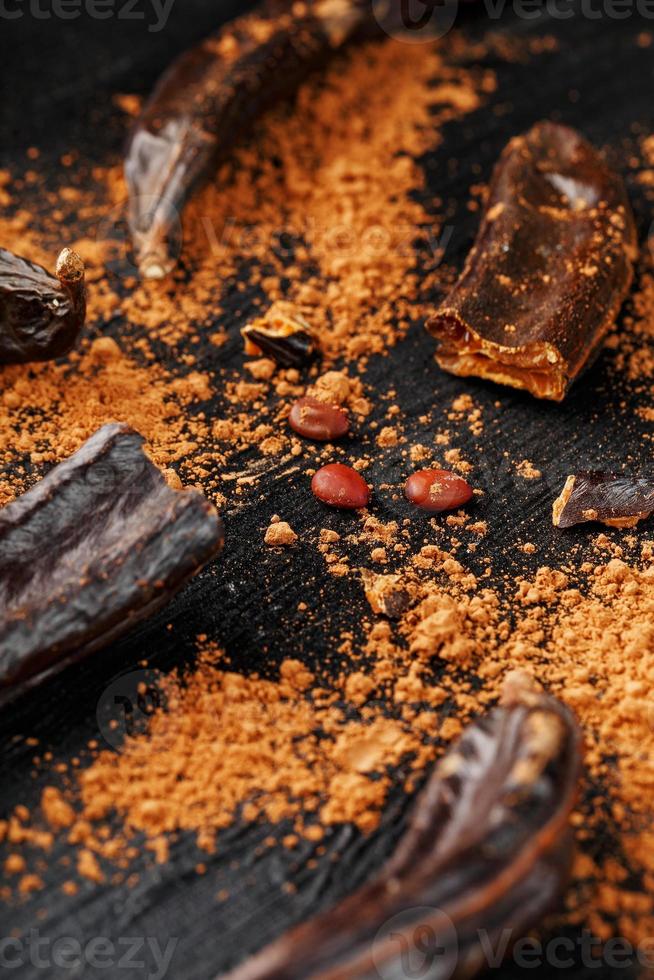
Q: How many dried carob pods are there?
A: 5